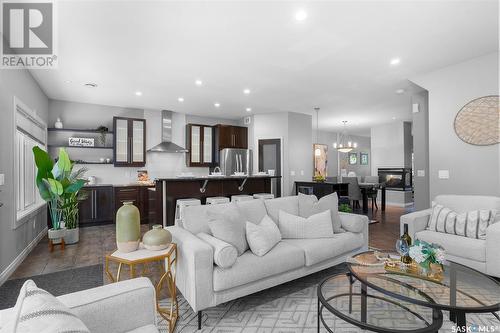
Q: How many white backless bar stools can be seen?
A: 4